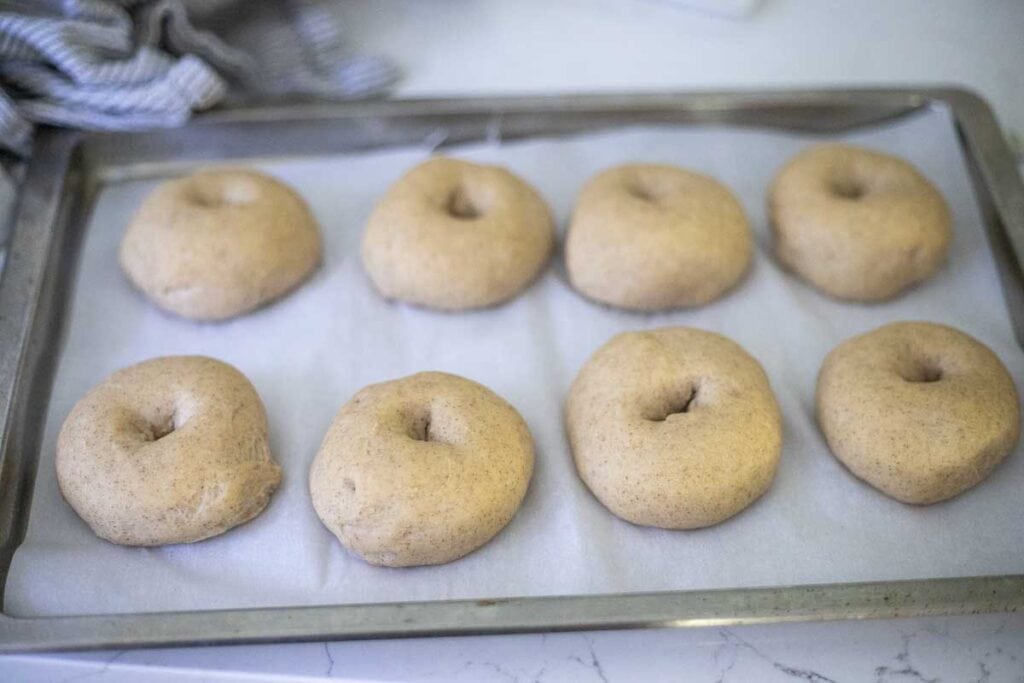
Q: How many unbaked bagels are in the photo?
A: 8